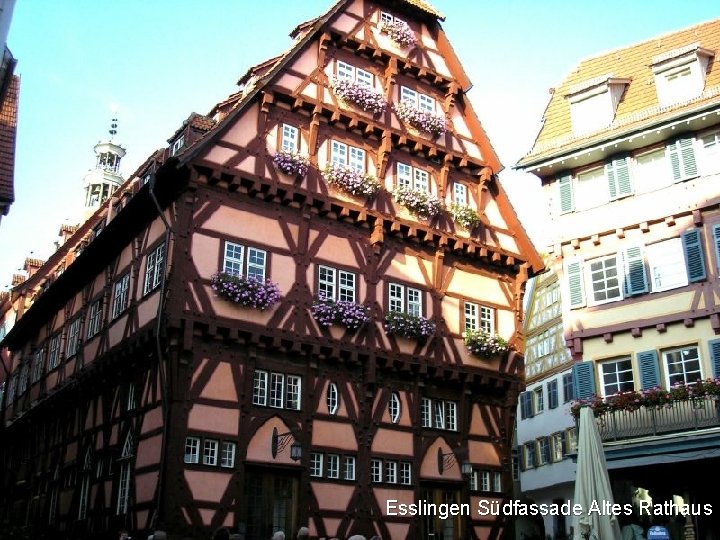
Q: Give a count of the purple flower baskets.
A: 11